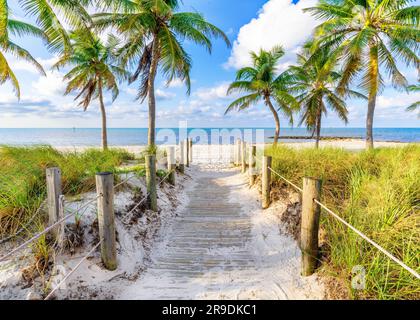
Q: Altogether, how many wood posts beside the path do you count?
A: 12